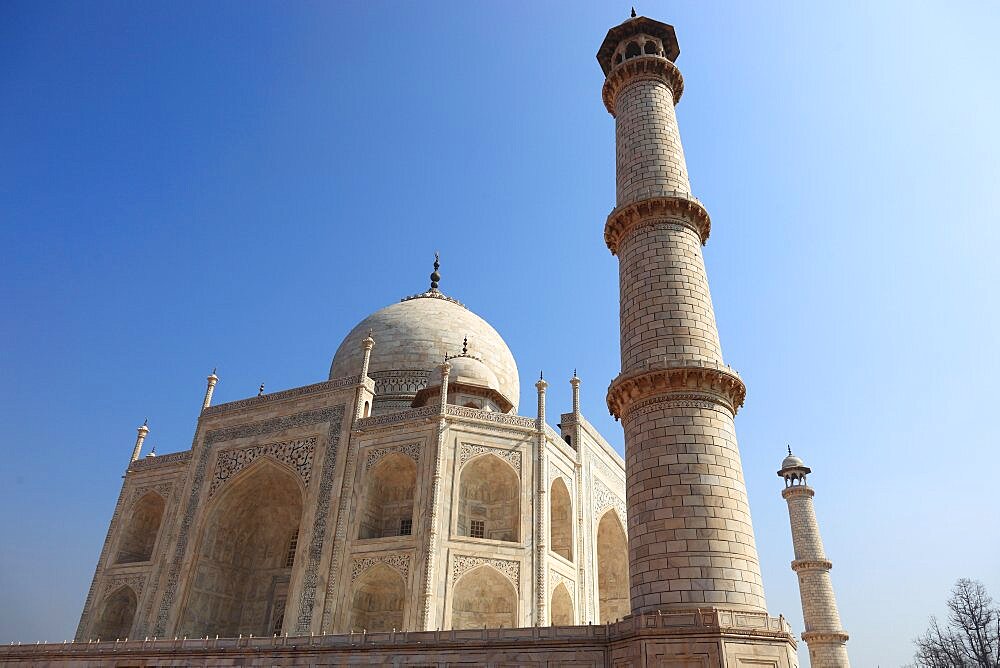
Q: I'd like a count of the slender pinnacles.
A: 6